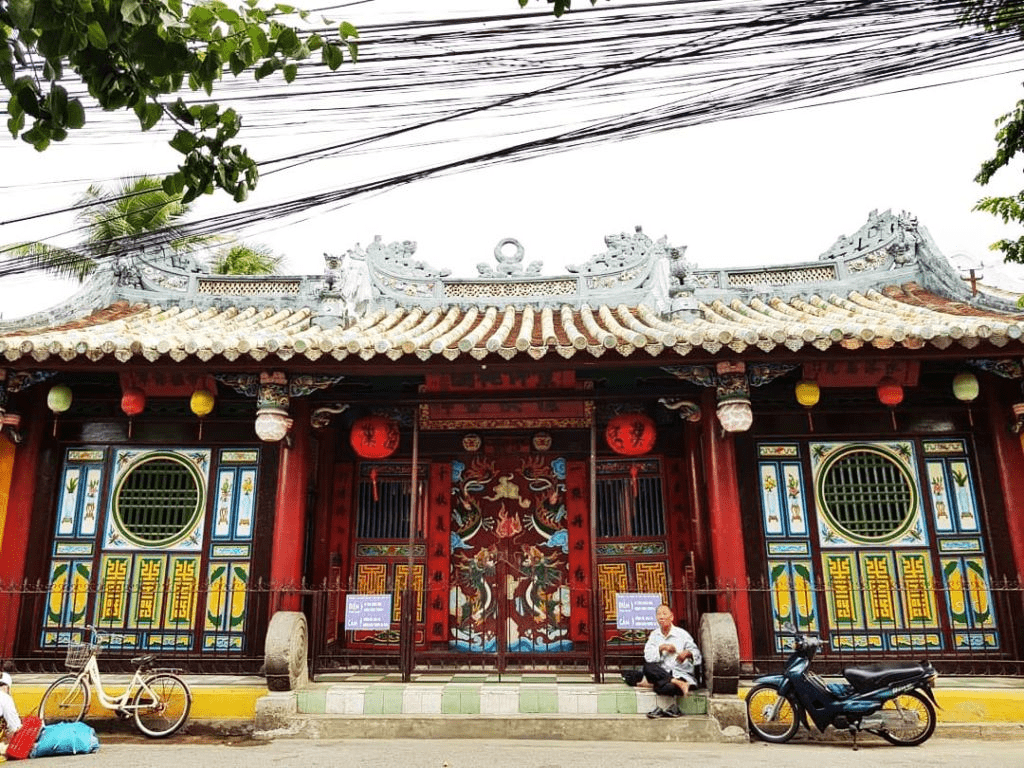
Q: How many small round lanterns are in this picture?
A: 6